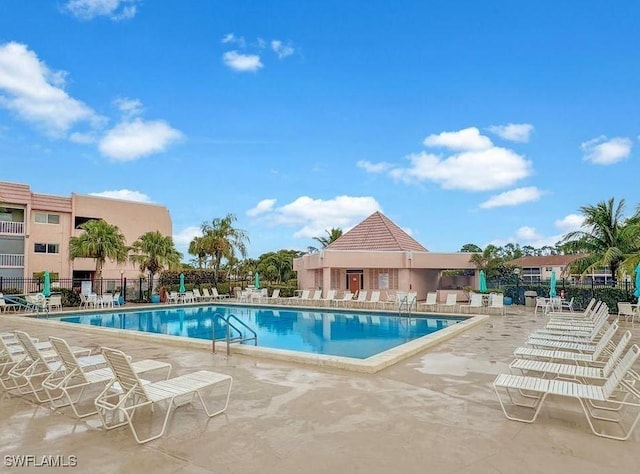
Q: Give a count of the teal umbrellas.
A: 6